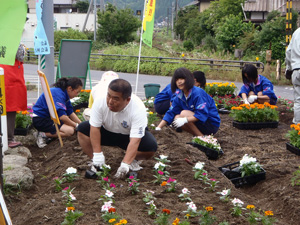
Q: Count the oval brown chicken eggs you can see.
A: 0